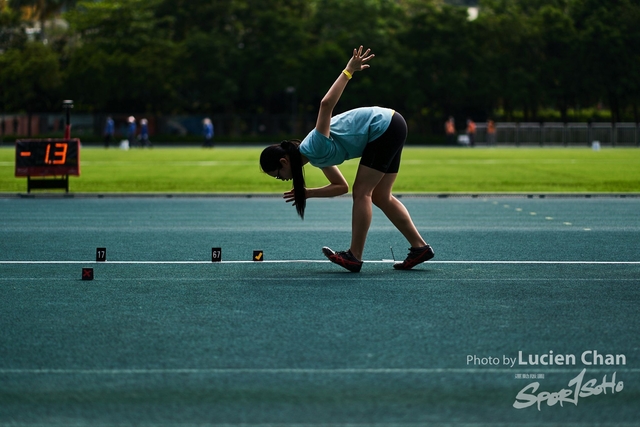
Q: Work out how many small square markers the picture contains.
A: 4